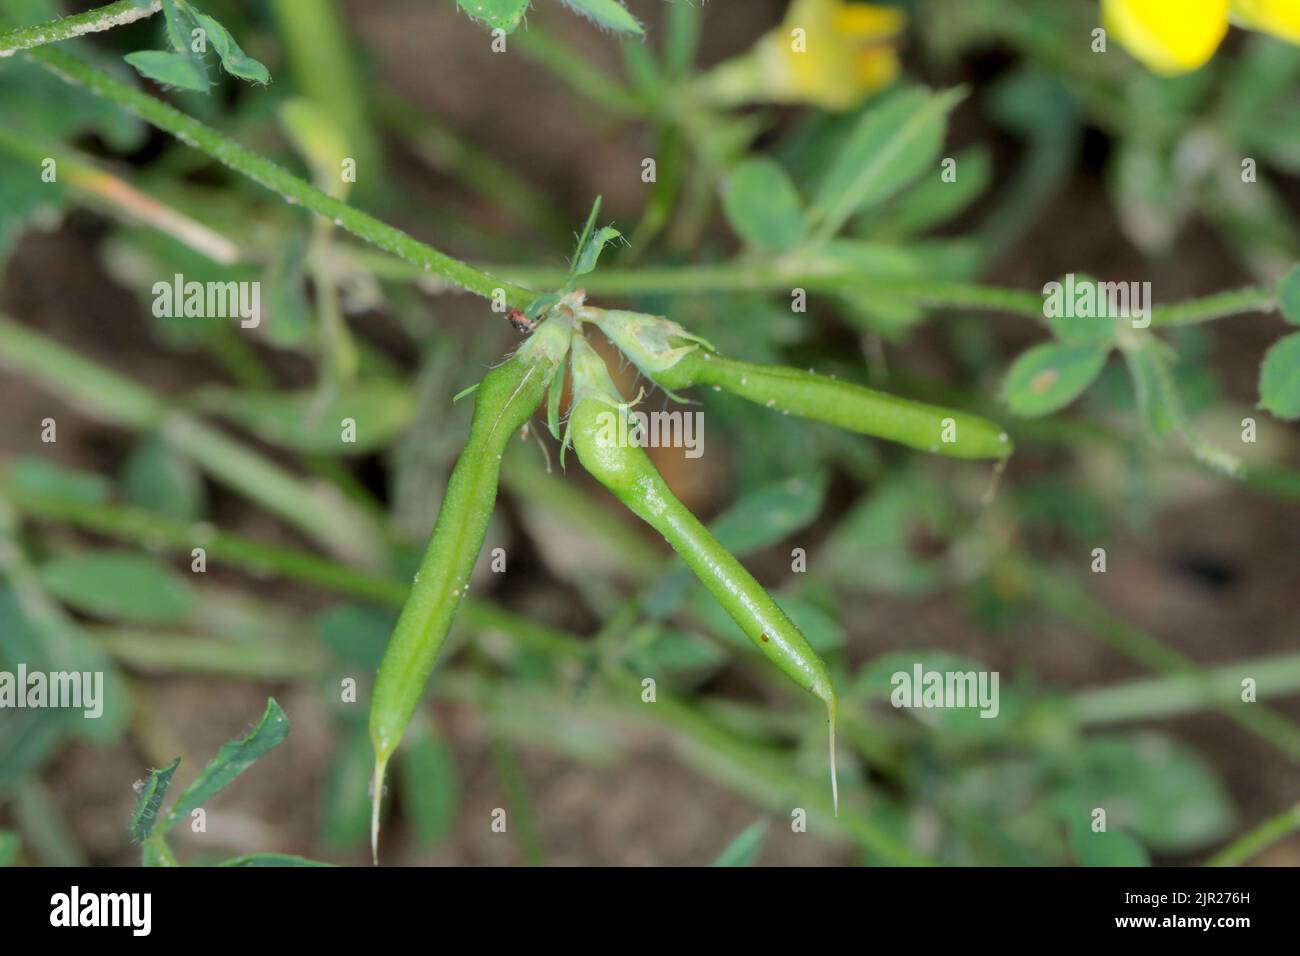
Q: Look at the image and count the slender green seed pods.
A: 3